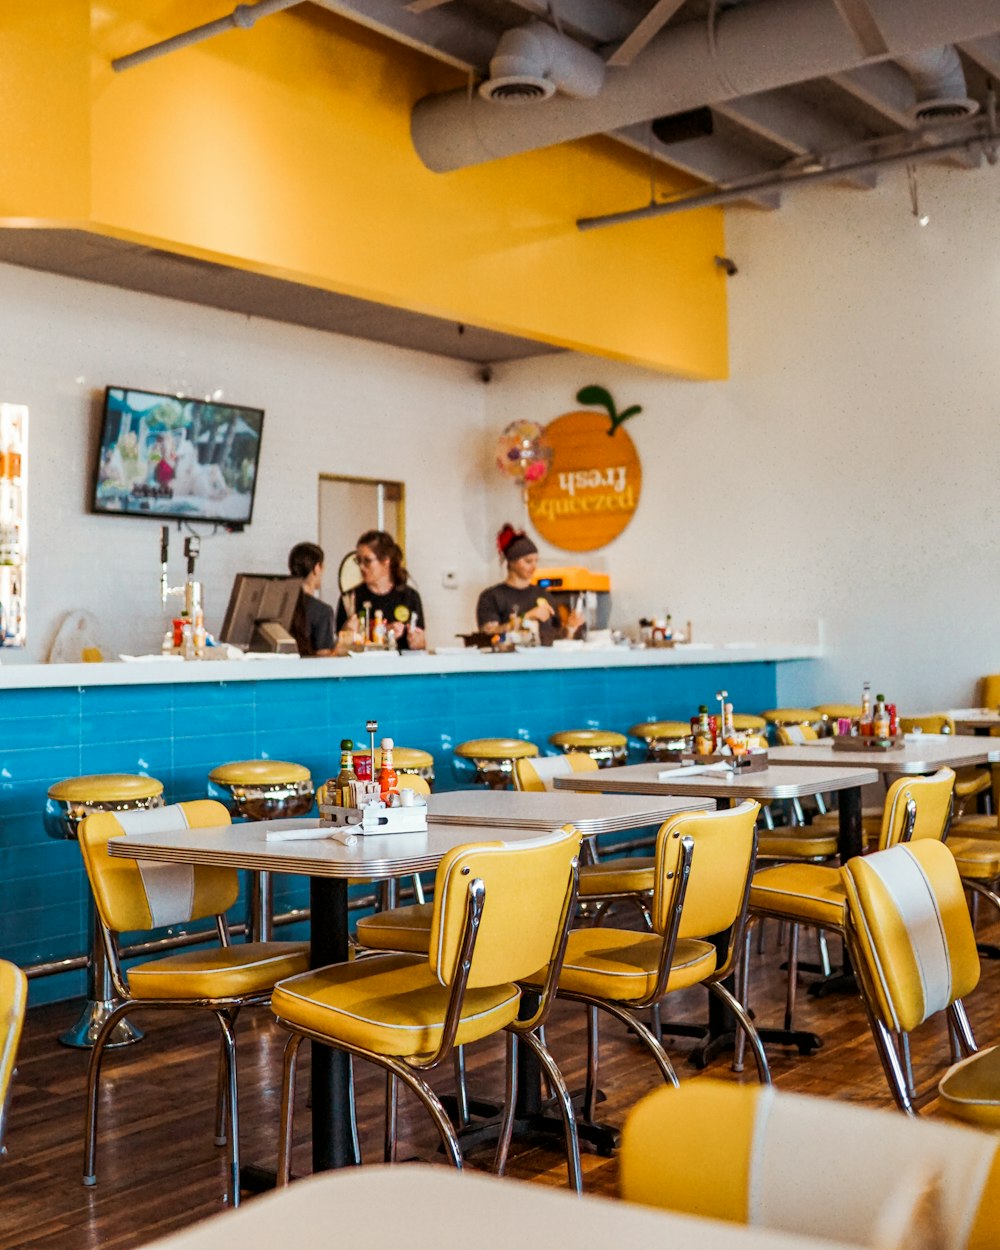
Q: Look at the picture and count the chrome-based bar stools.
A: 9